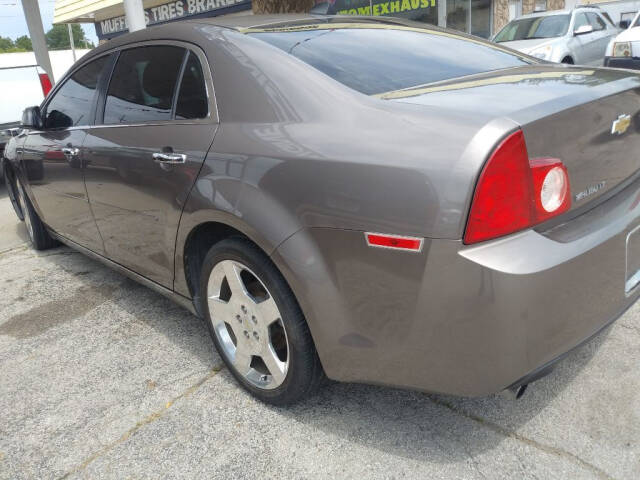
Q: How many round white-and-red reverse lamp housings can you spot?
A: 1